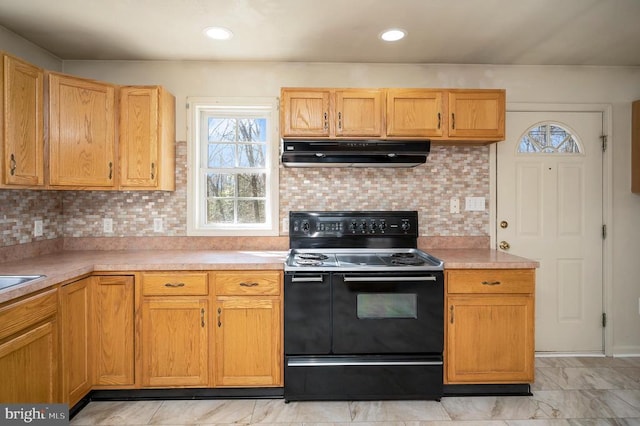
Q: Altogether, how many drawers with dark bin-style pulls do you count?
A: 3